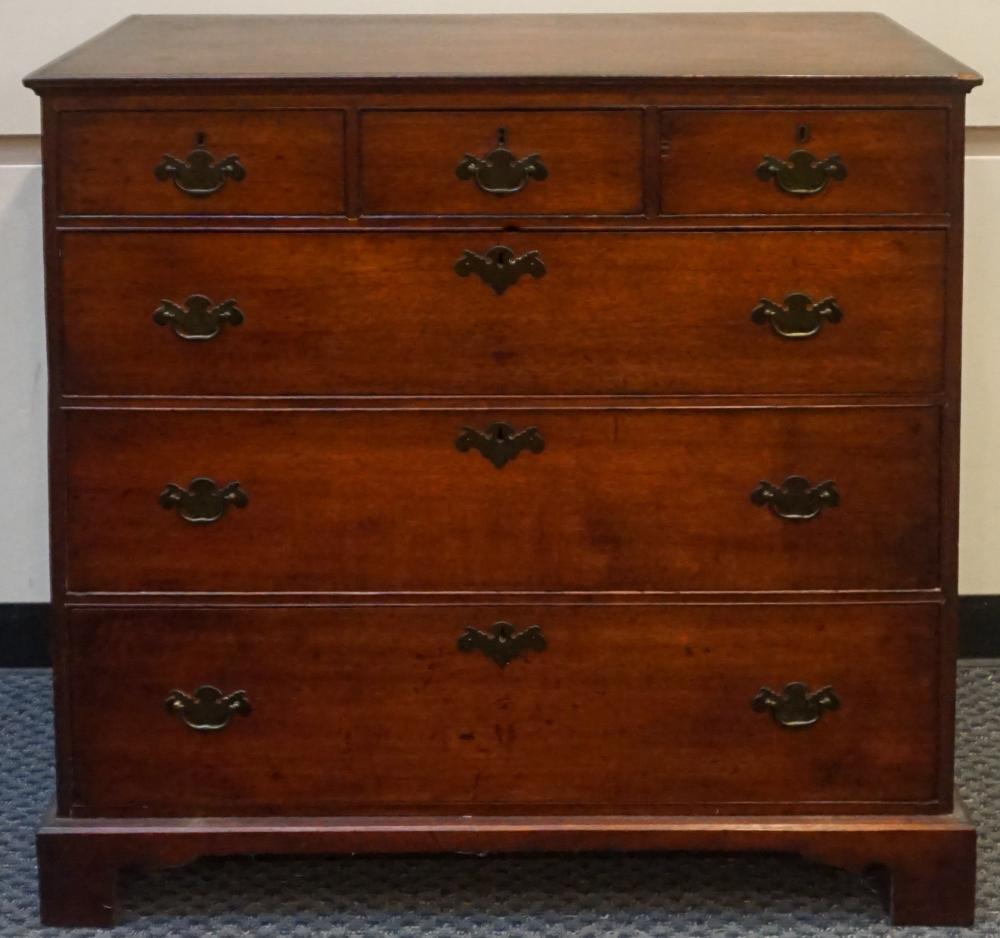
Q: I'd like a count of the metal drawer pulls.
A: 9